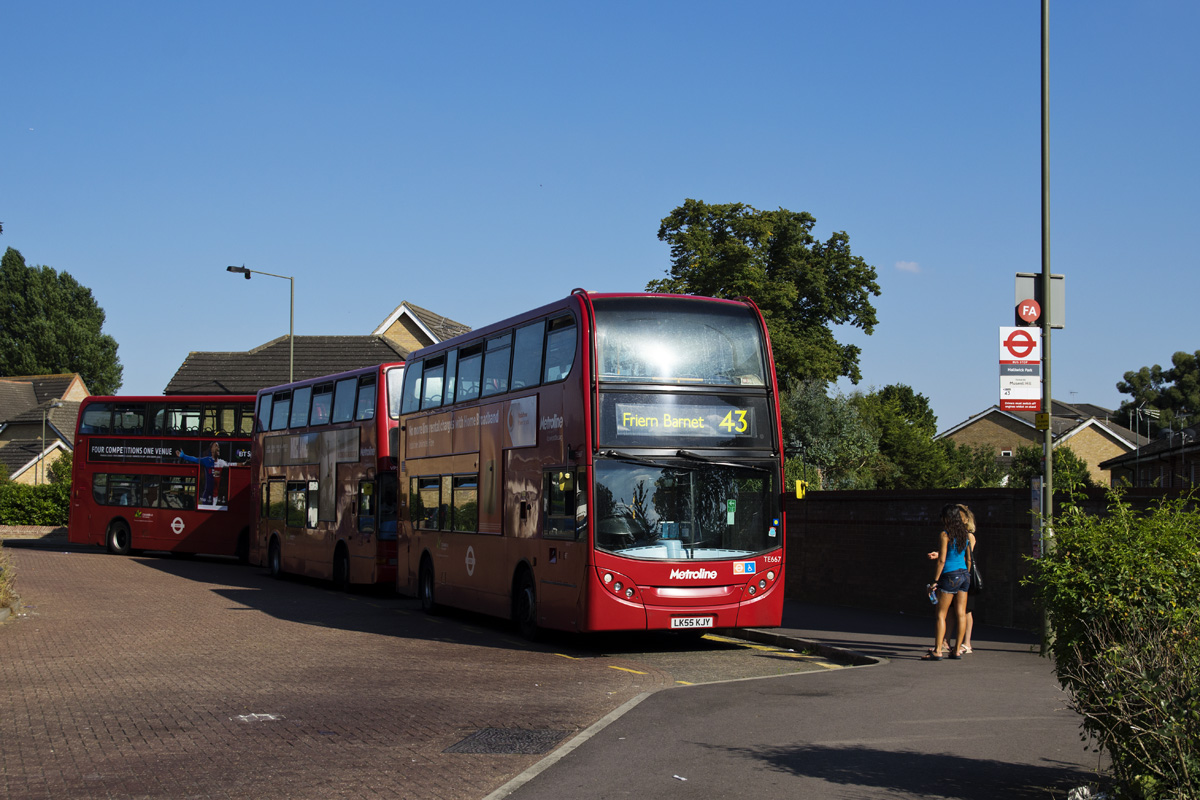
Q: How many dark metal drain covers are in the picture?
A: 1